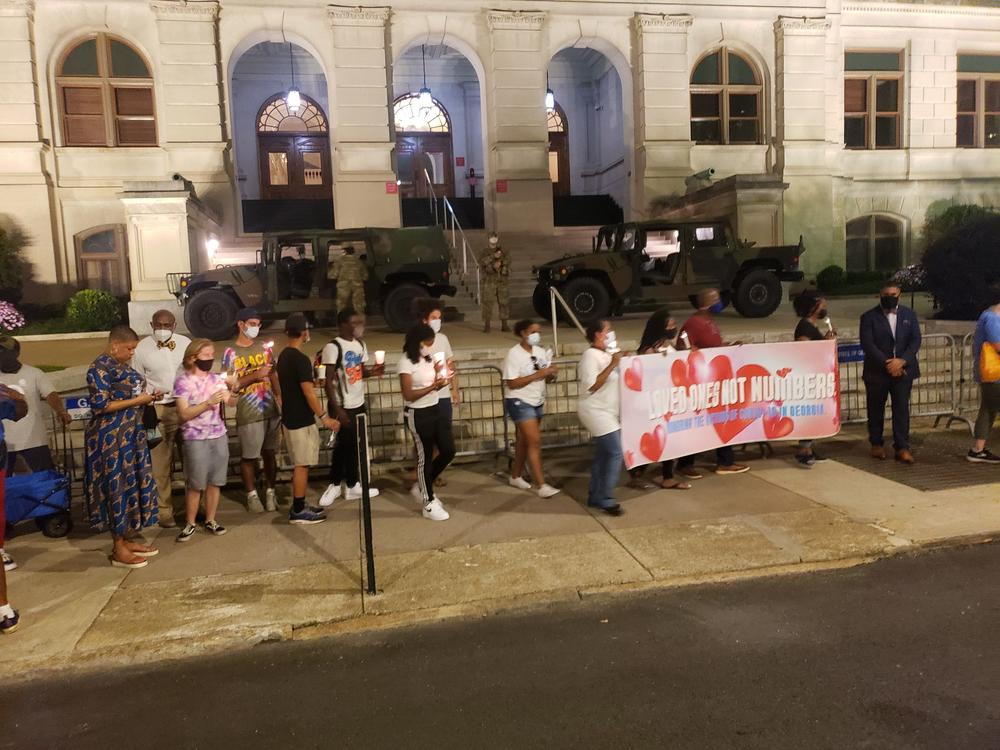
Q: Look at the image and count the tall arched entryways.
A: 3